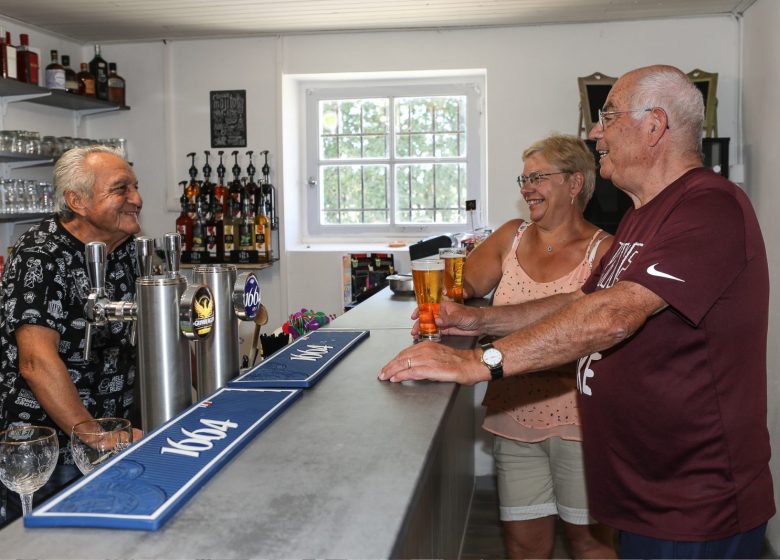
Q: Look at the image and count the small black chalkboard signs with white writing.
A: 1